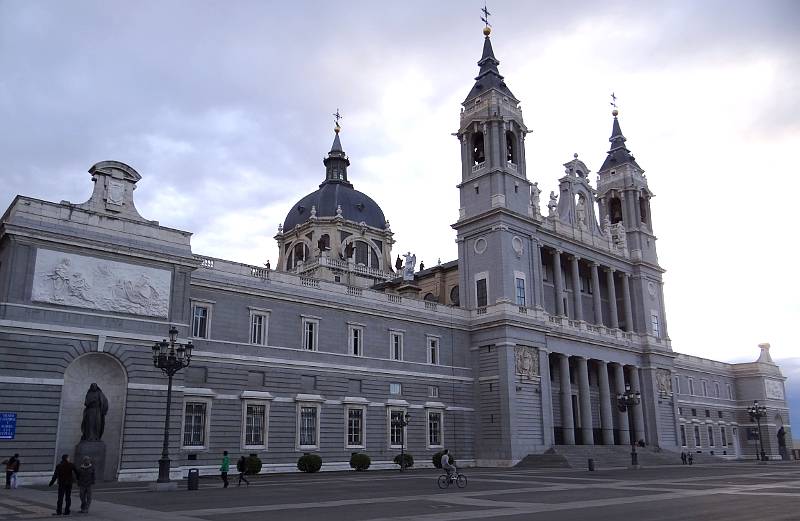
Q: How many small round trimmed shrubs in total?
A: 5